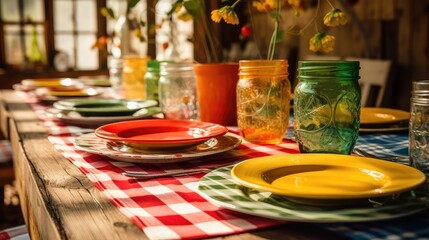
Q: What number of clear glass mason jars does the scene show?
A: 3